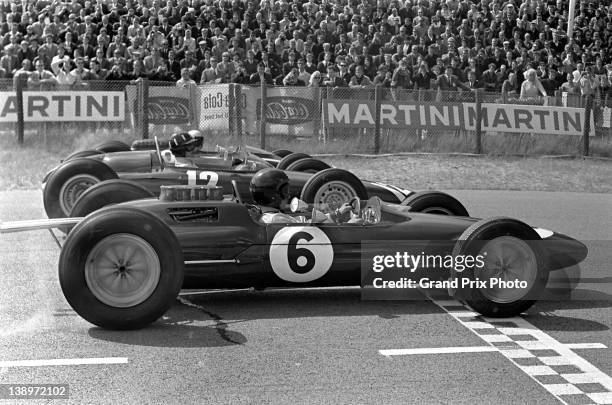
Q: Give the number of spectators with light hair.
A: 2